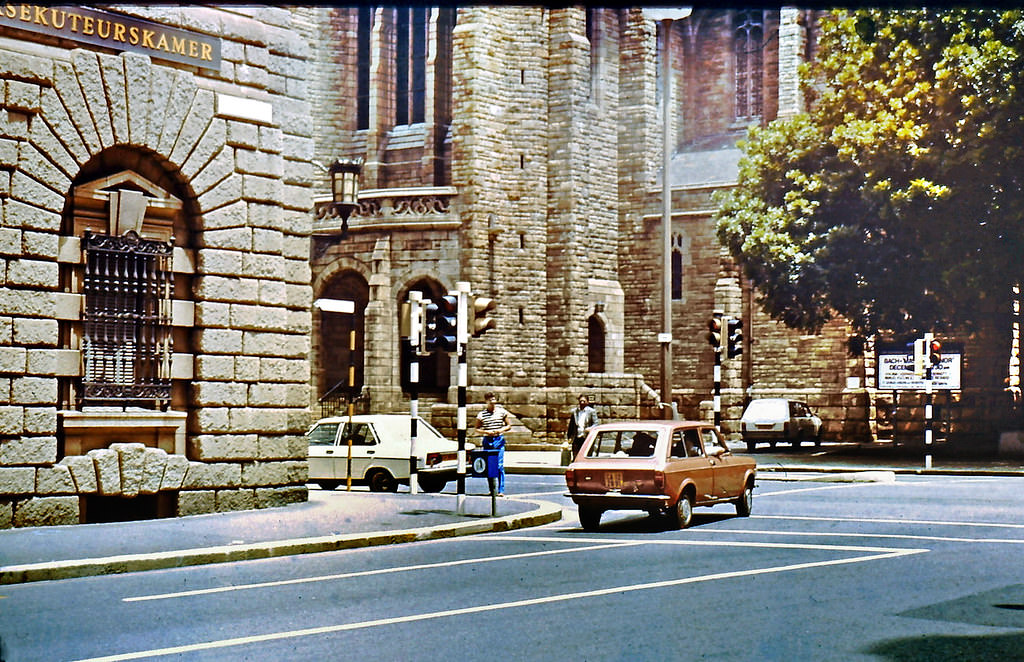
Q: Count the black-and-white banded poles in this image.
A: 4